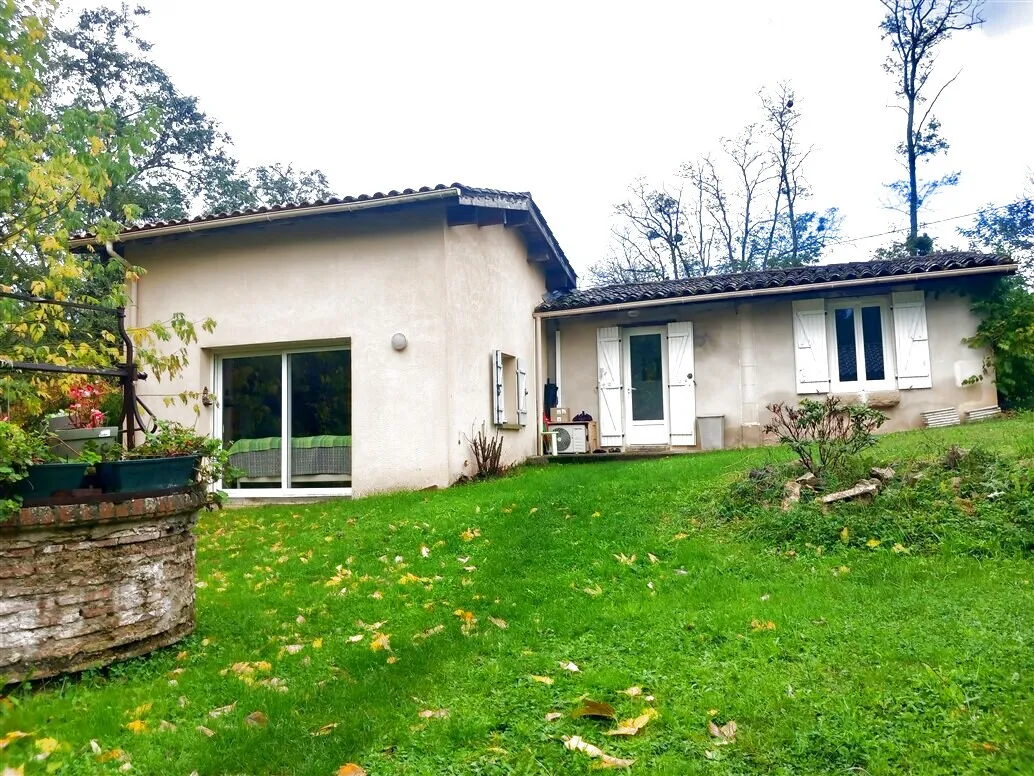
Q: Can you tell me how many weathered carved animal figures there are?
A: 0